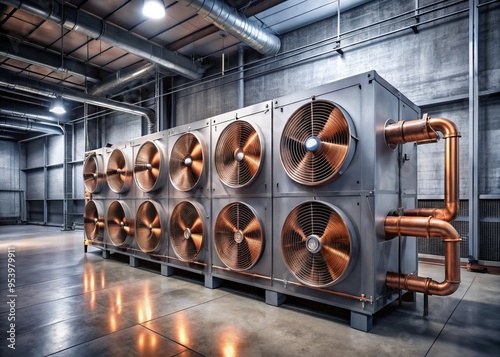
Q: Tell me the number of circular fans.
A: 12